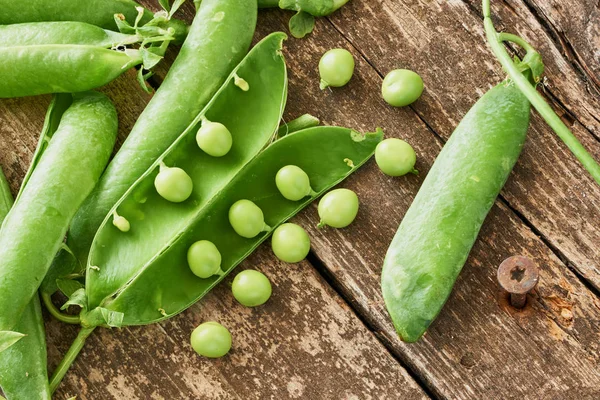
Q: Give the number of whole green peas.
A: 12